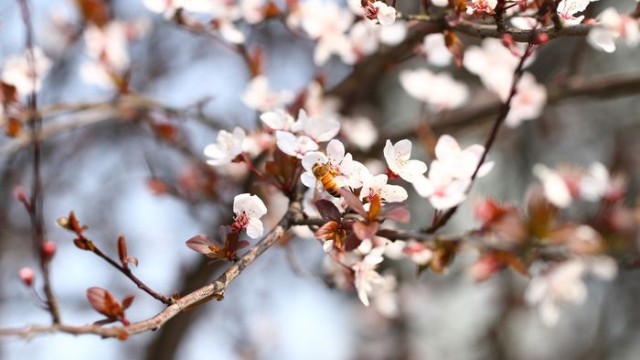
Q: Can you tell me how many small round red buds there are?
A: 5